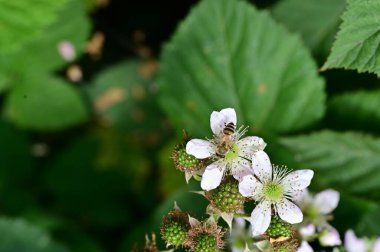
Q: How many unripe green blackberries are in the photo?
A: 5